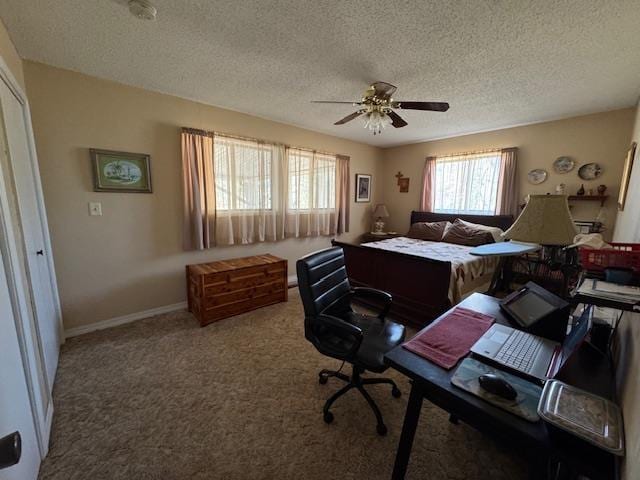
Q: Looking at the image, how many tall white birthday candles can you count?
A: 0